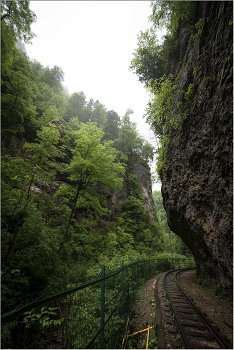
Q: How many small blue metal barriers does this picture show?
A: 0